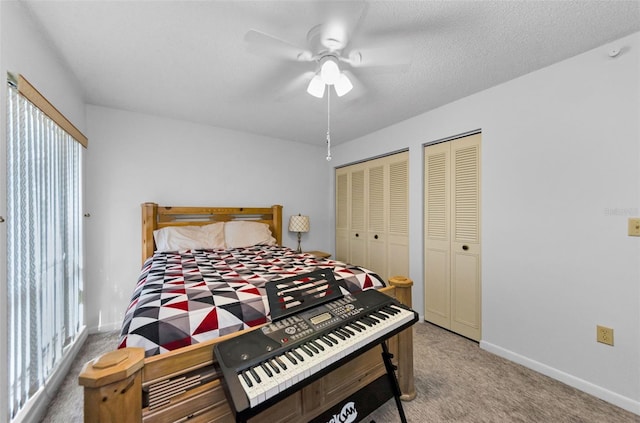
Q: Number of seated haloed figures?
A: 0